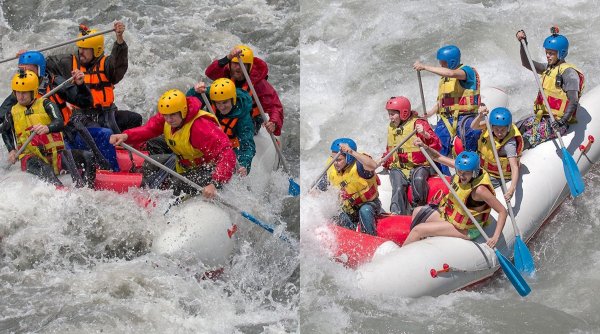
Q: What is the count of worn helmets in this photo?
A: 12